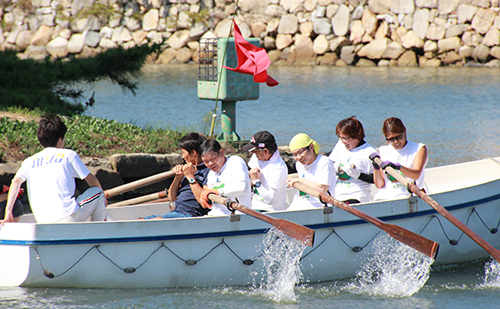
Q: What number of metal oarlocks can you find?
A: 3